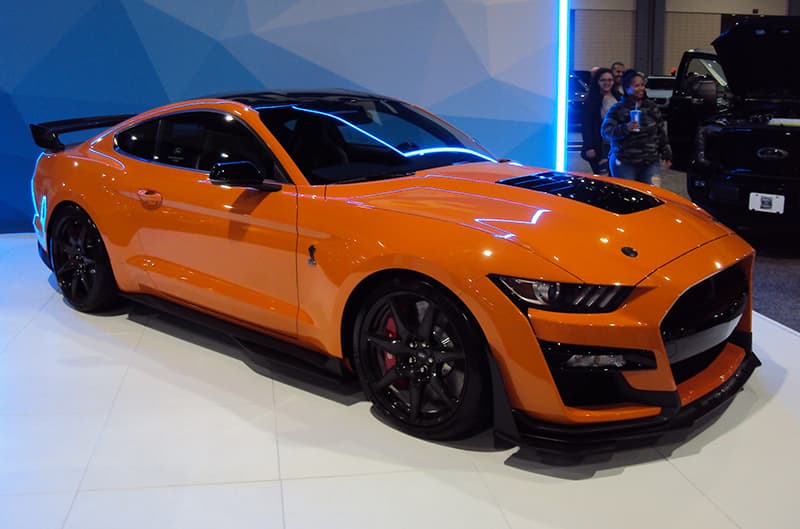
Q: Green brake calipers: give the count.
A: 0